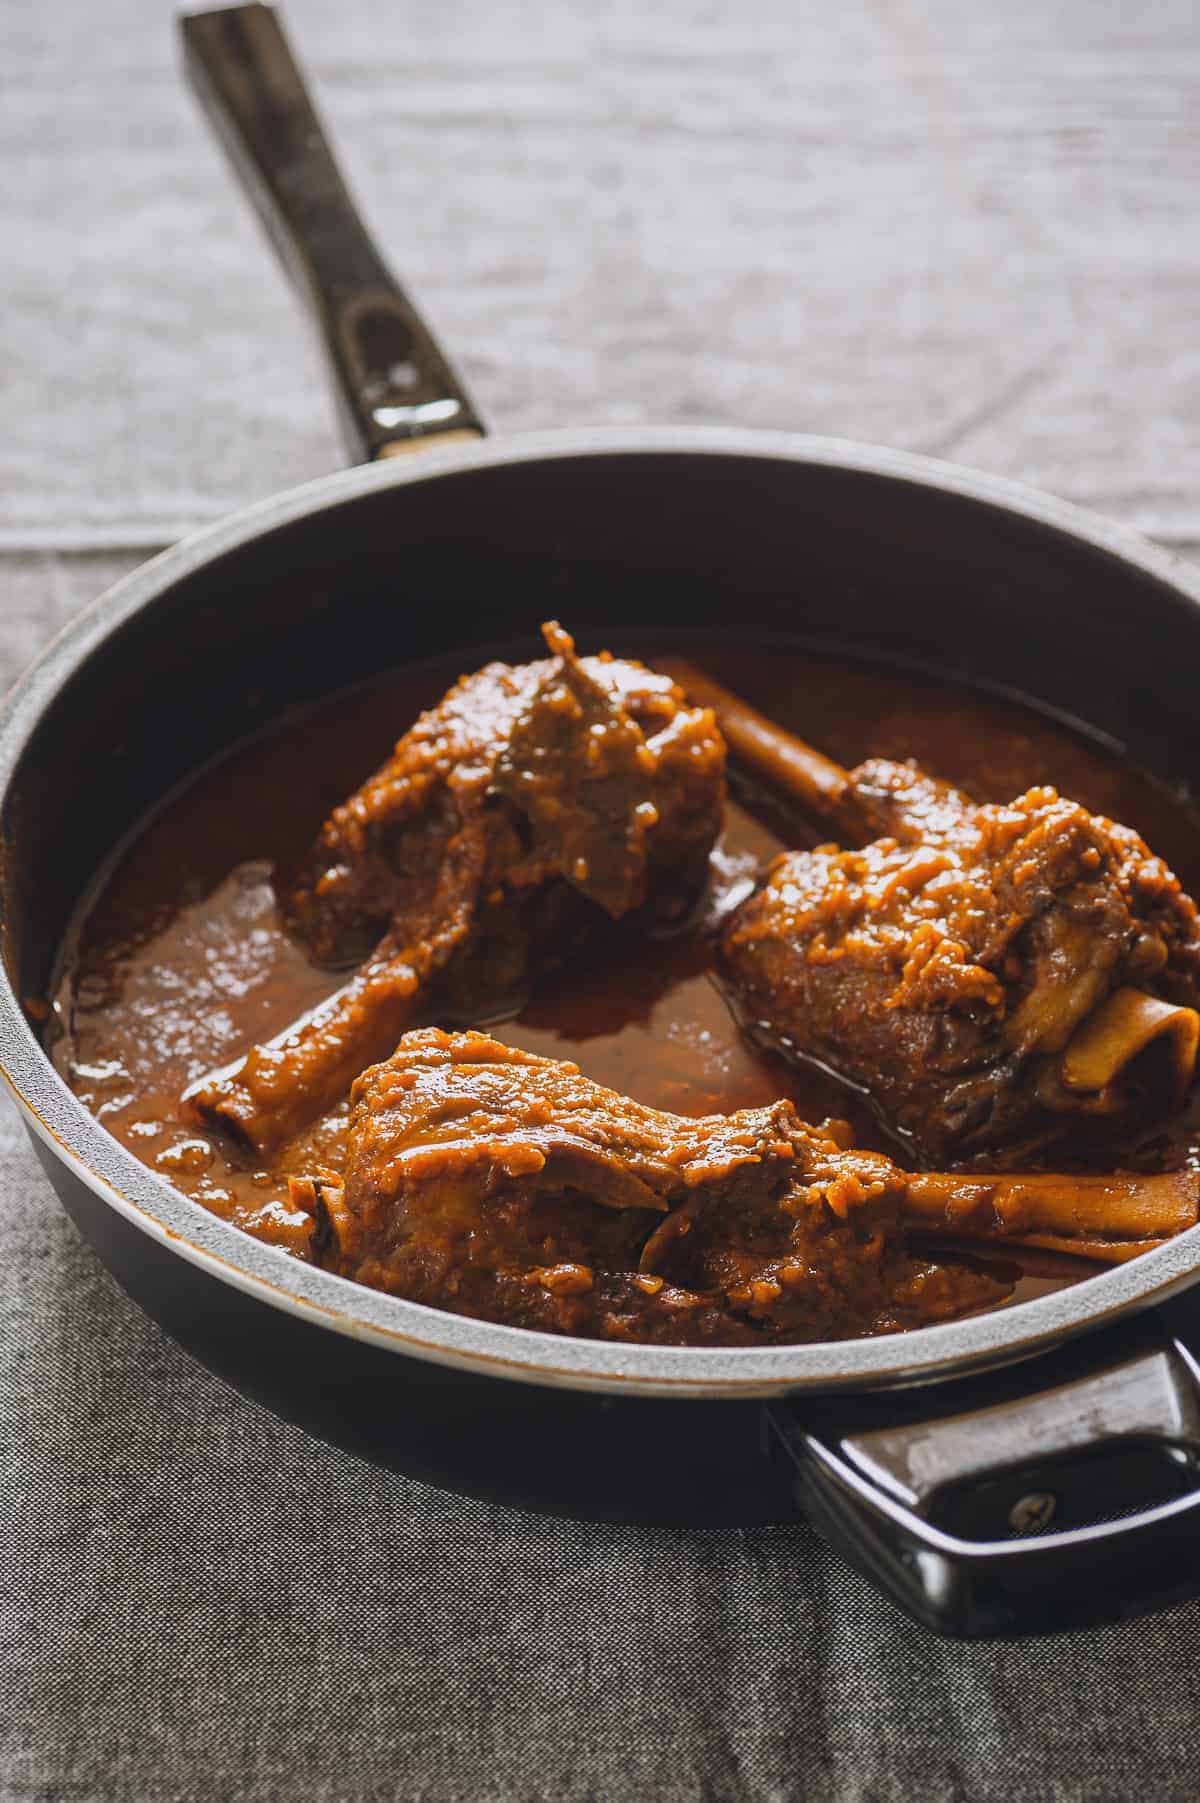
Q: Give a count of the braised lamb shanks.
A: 3